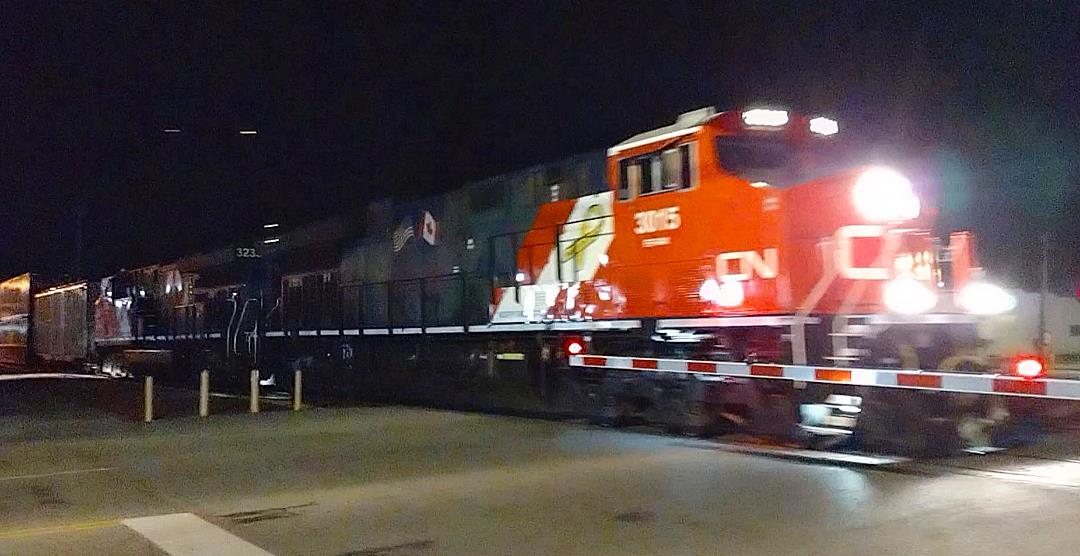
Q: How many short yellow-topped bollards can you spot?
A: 4